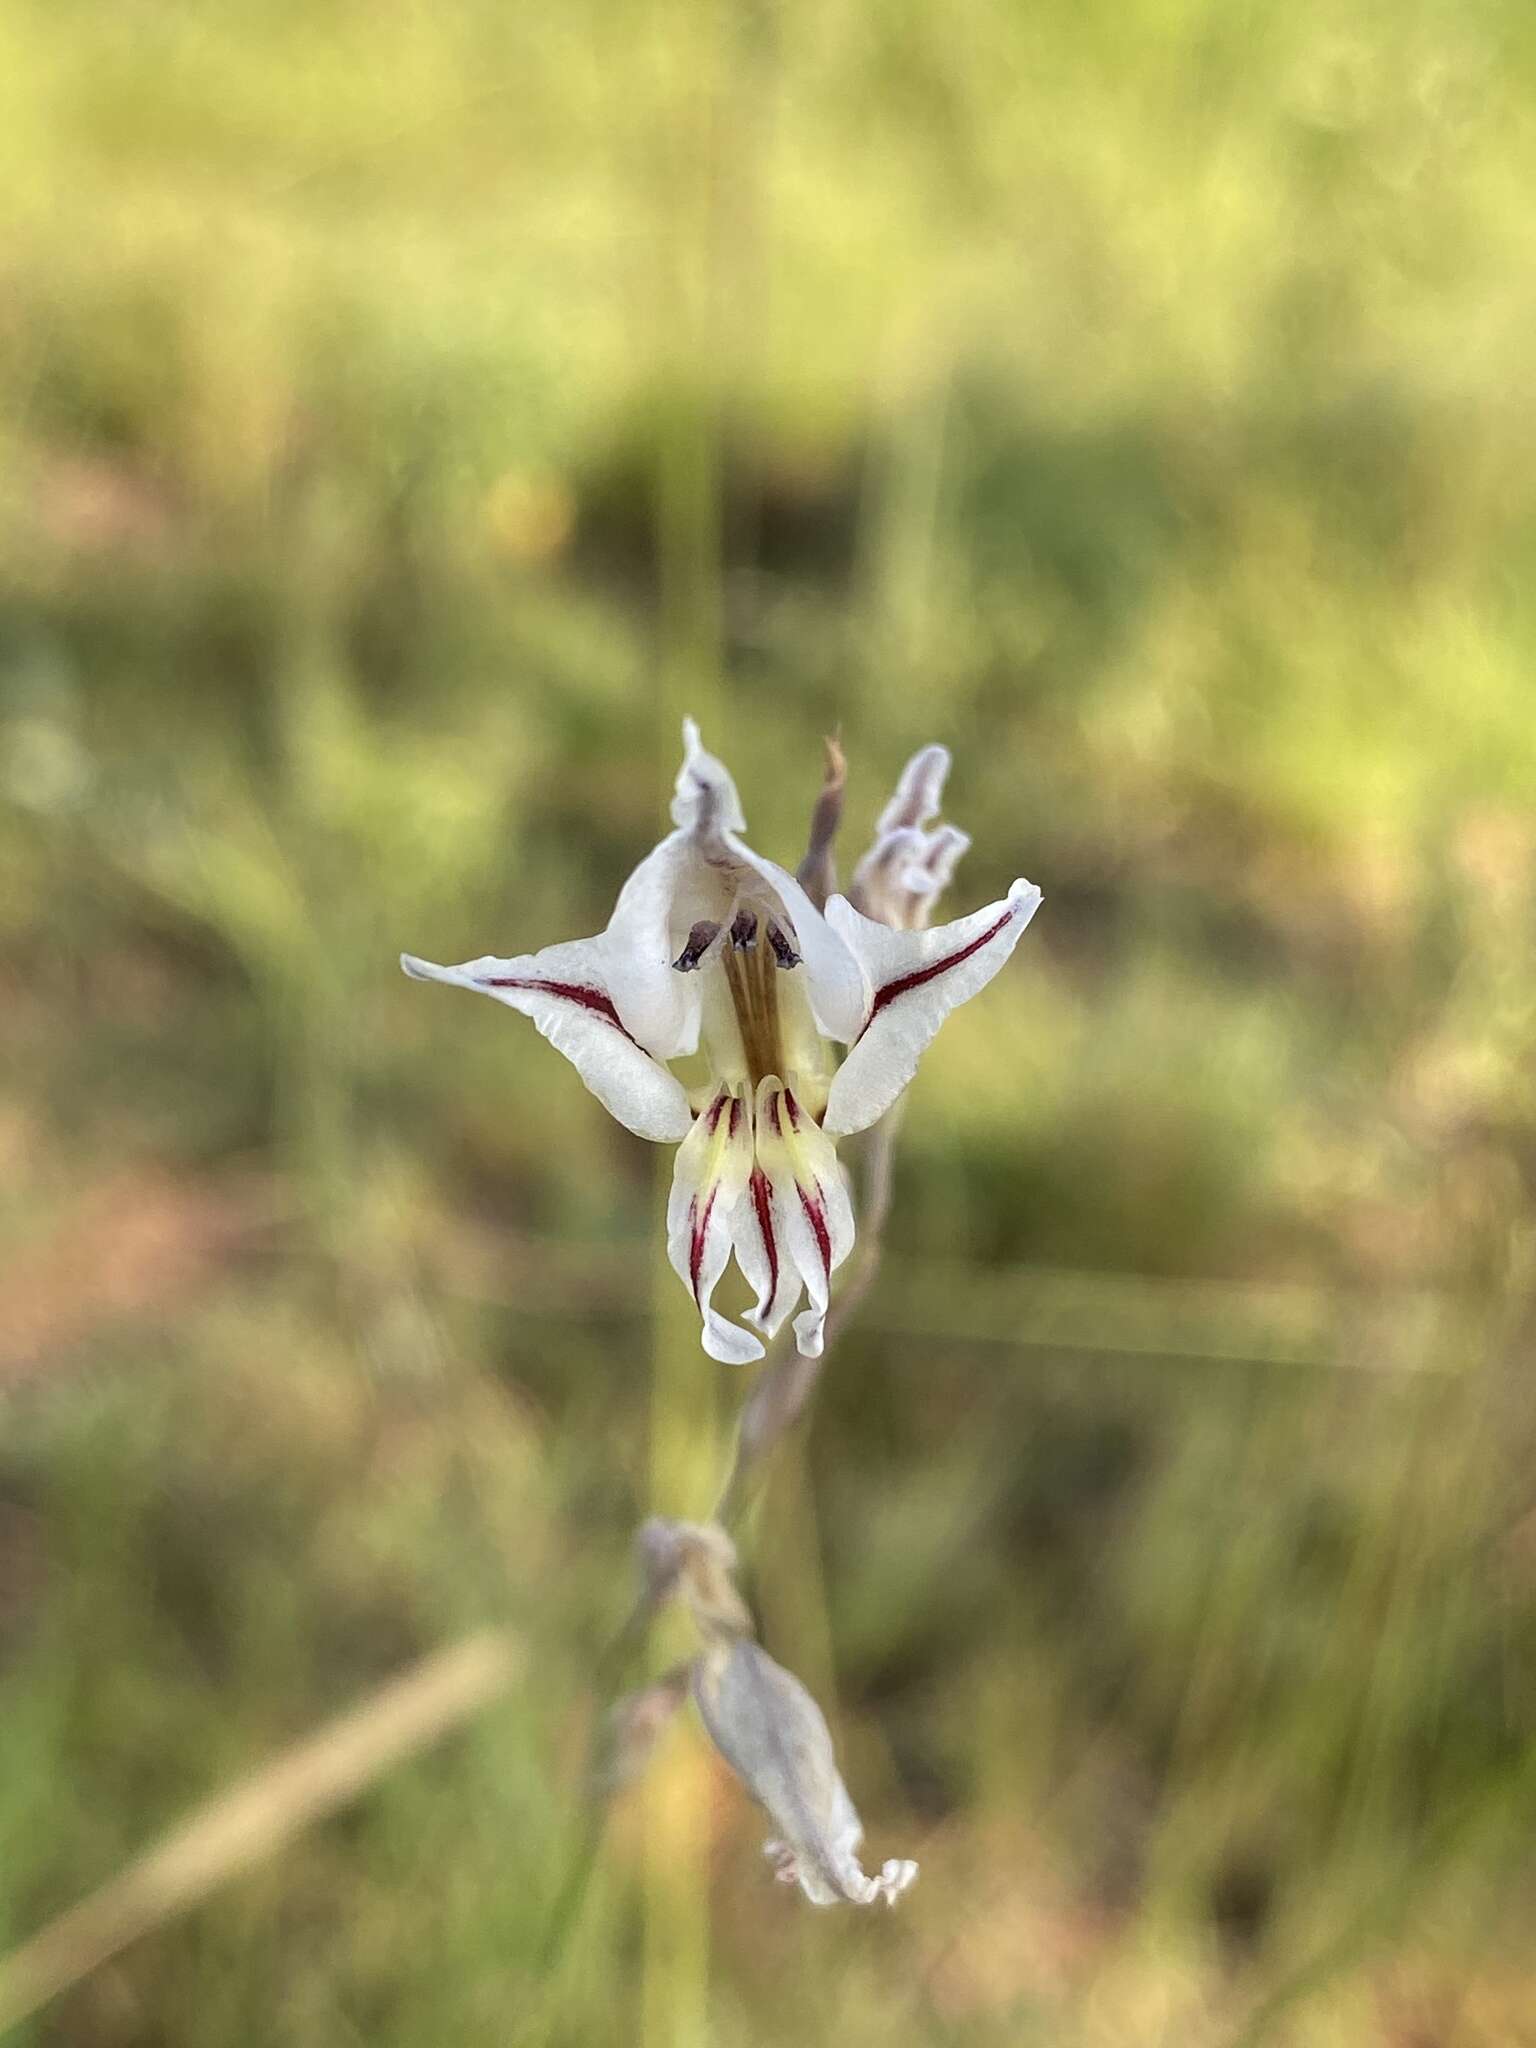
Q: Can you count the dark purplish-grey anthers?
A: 3